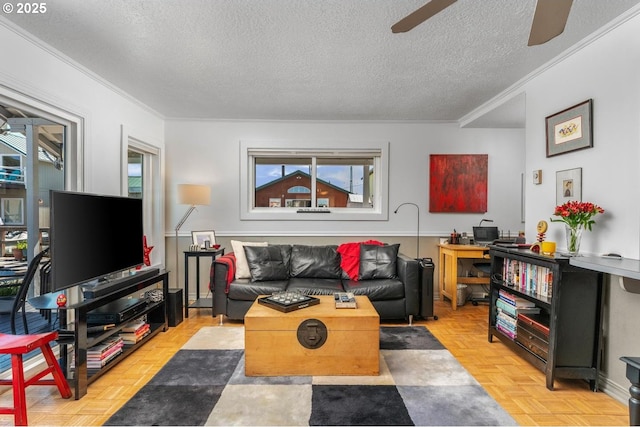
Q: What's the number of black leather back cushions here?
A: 3